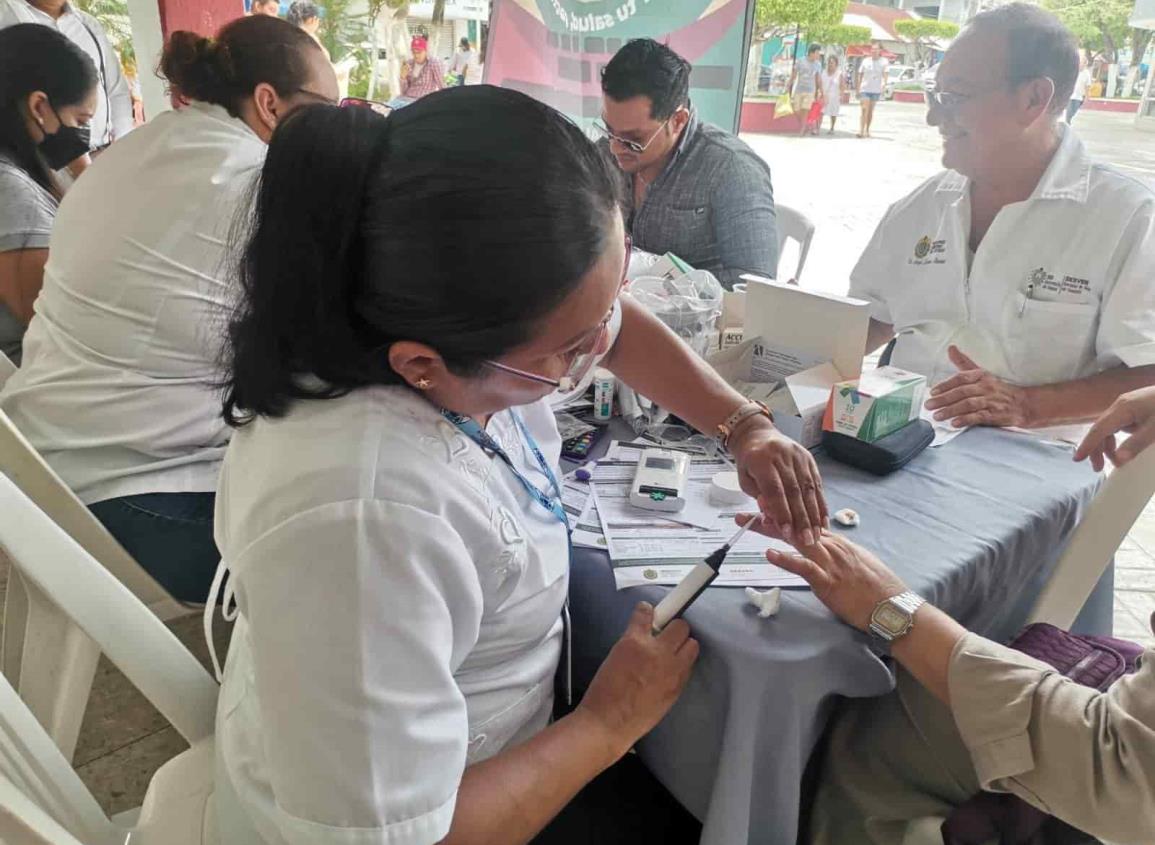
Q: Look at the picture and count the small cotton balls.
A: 2